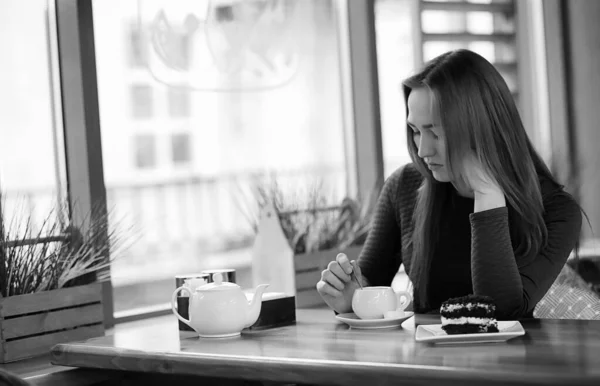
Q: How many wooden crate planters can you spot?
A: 2